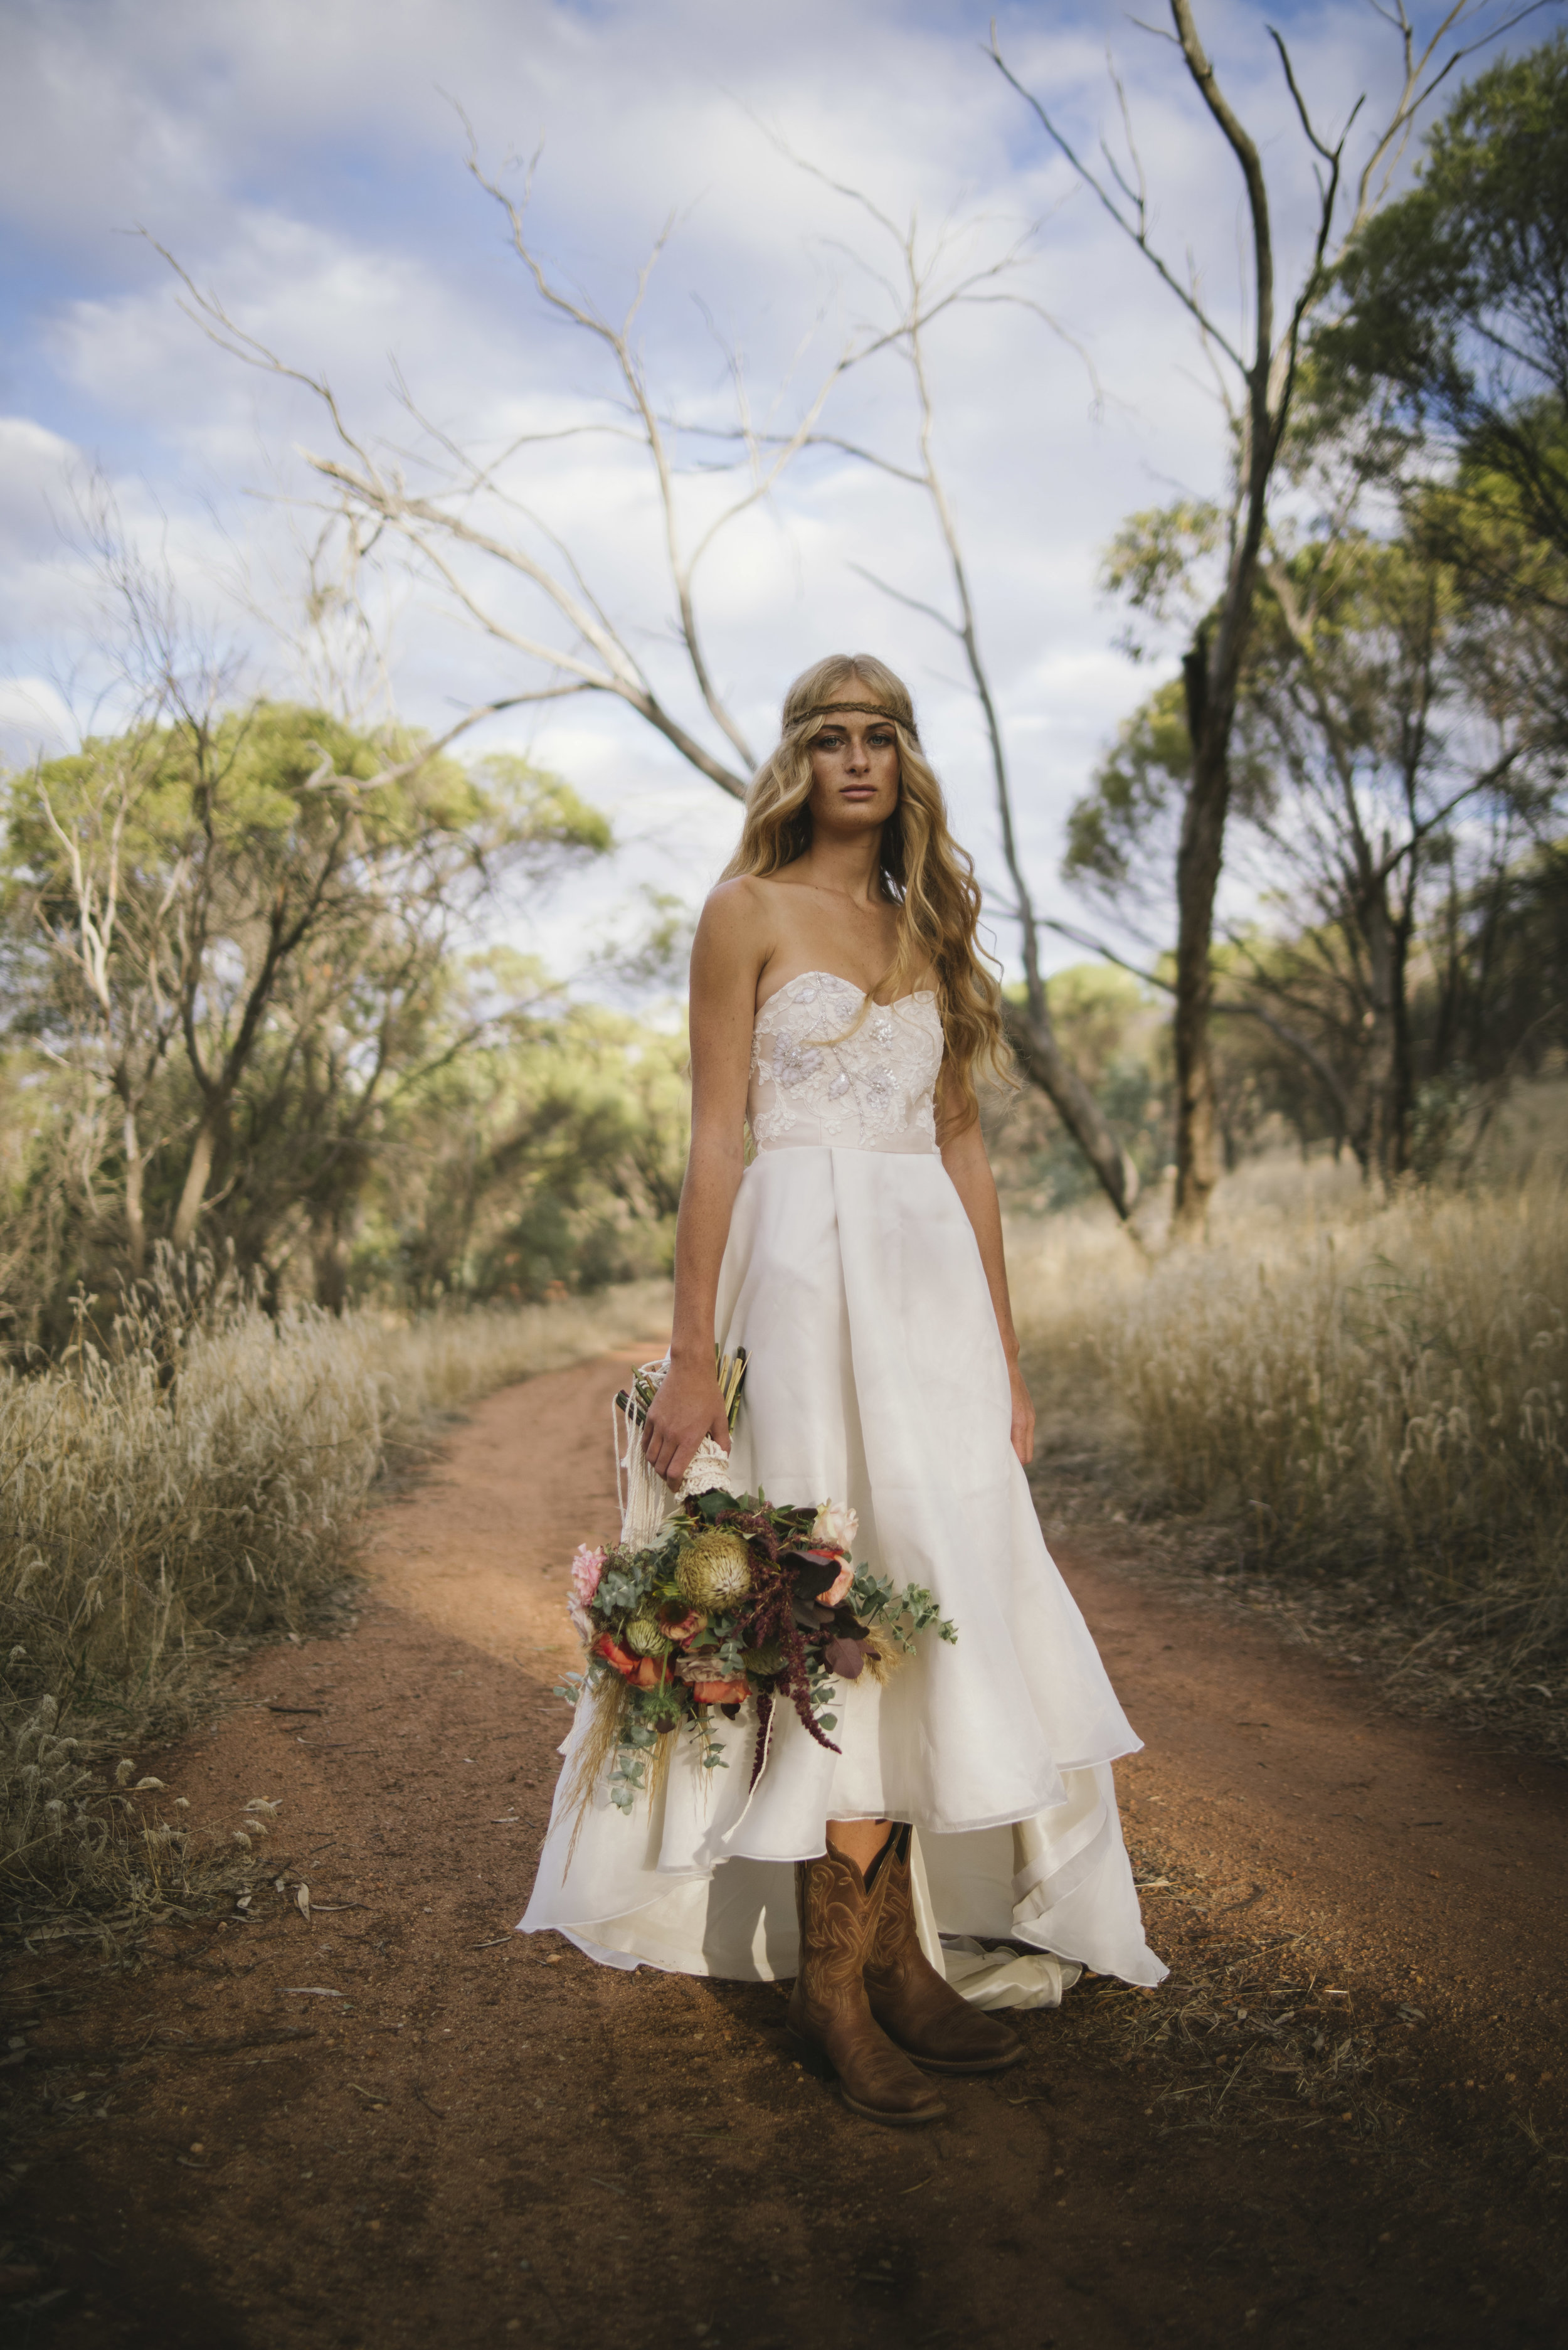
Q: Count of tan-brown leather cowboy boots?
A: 2